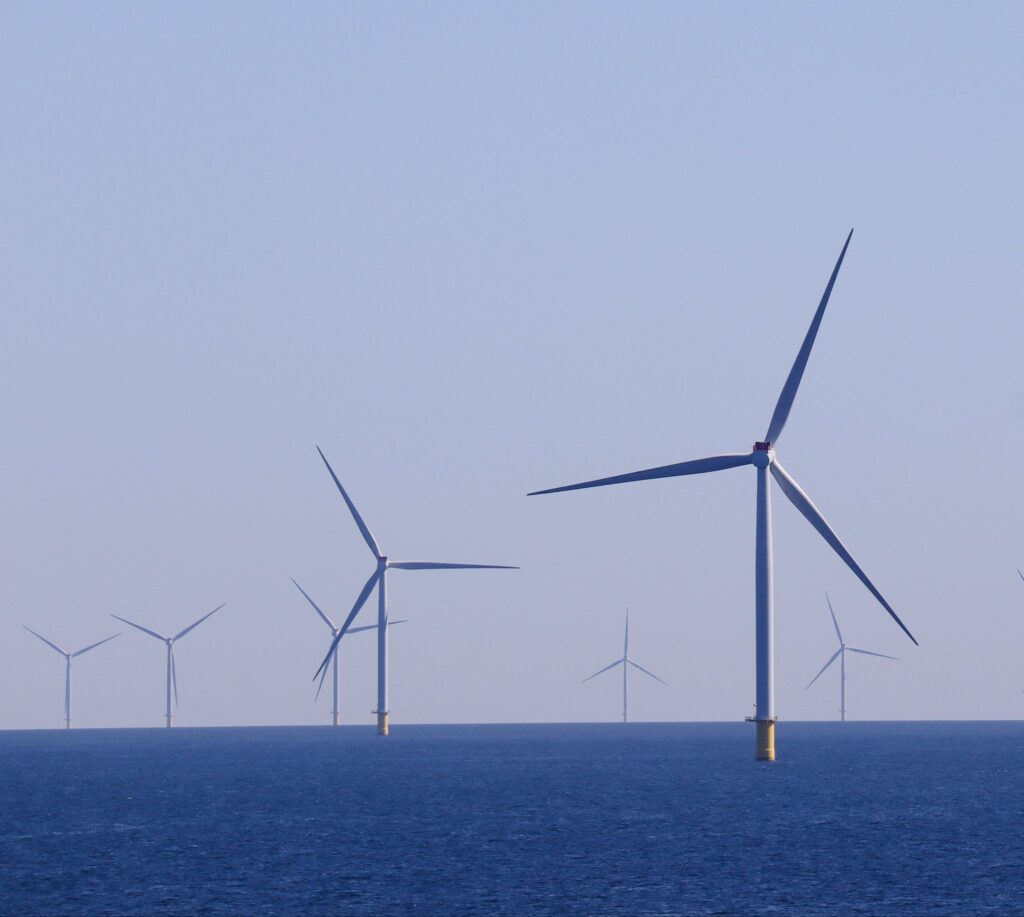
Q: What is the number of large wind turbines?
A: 2